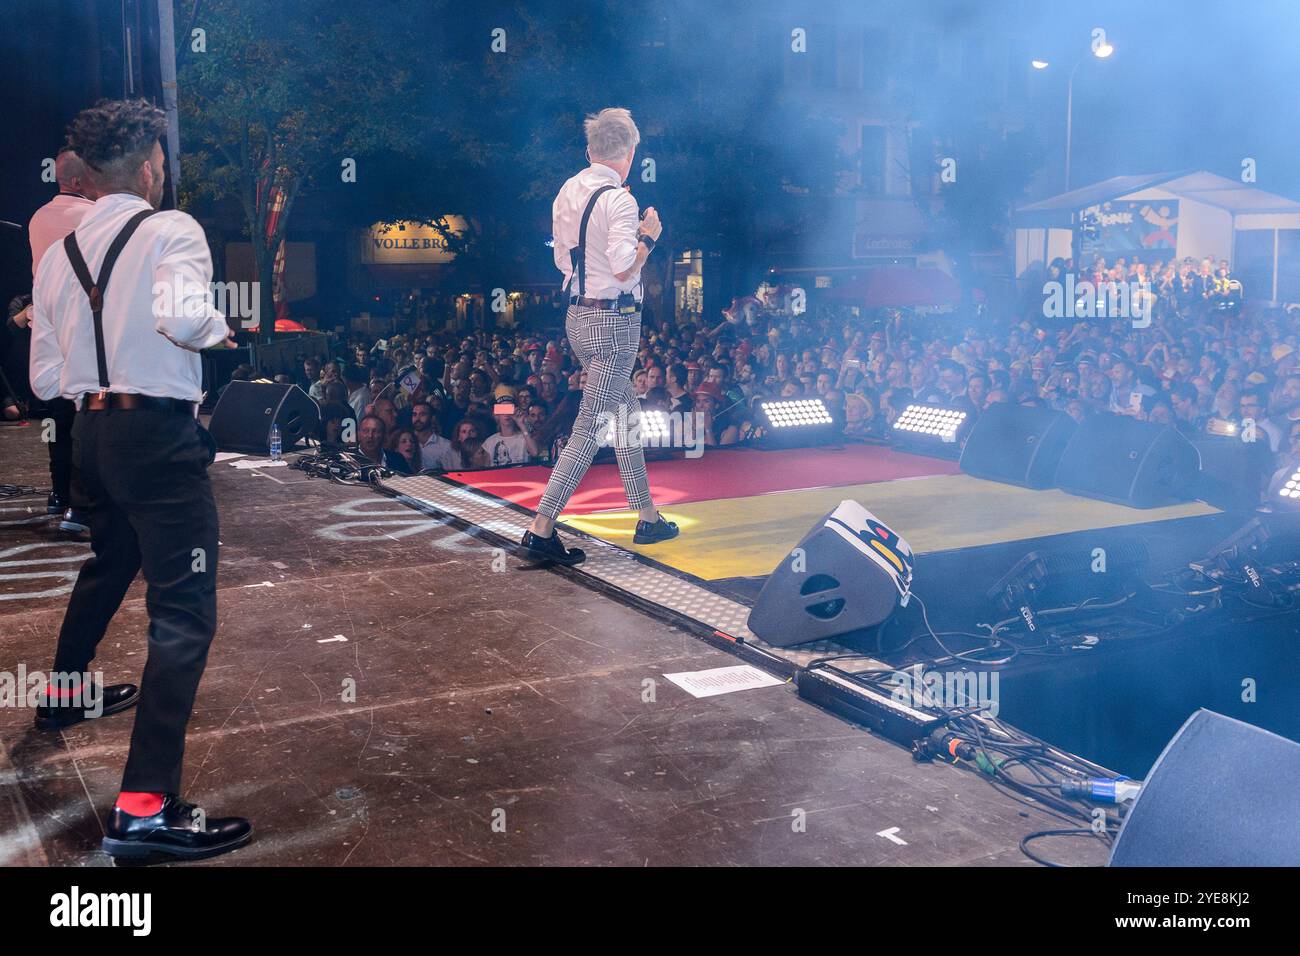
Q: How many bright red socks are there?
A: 2